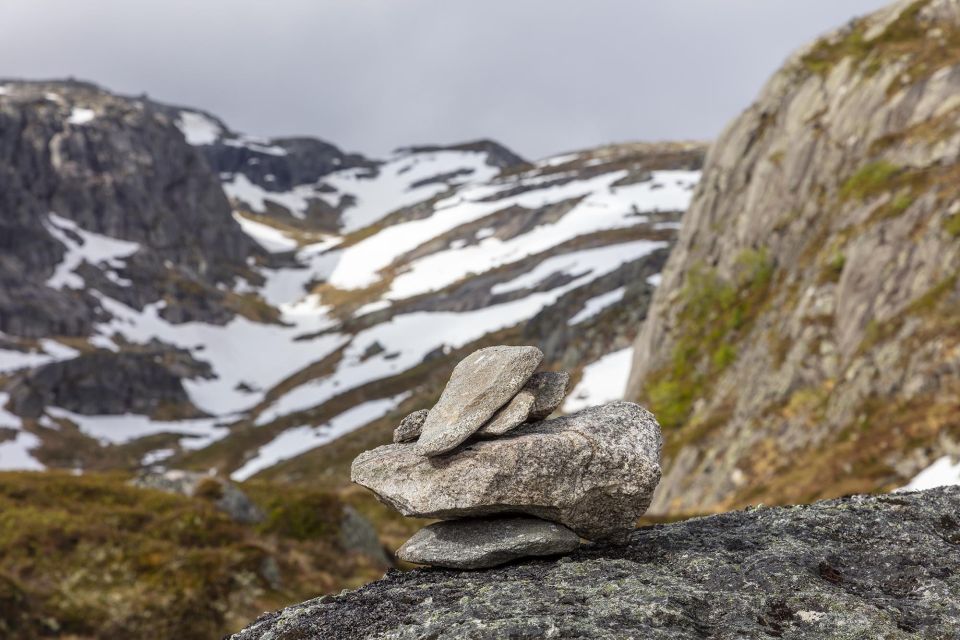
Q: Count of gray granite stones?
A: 6